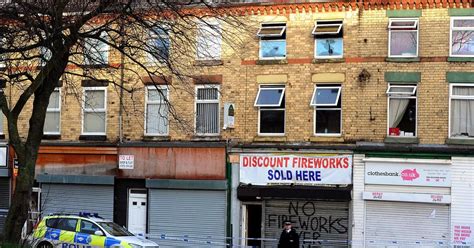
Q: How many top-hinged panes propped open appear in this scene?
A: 6